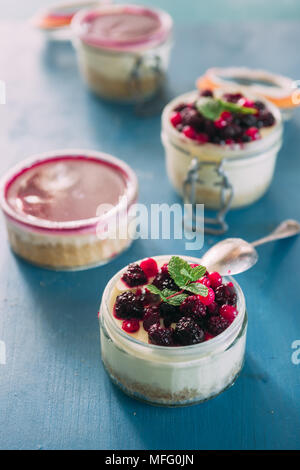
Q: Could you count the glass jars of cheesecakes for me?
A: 4